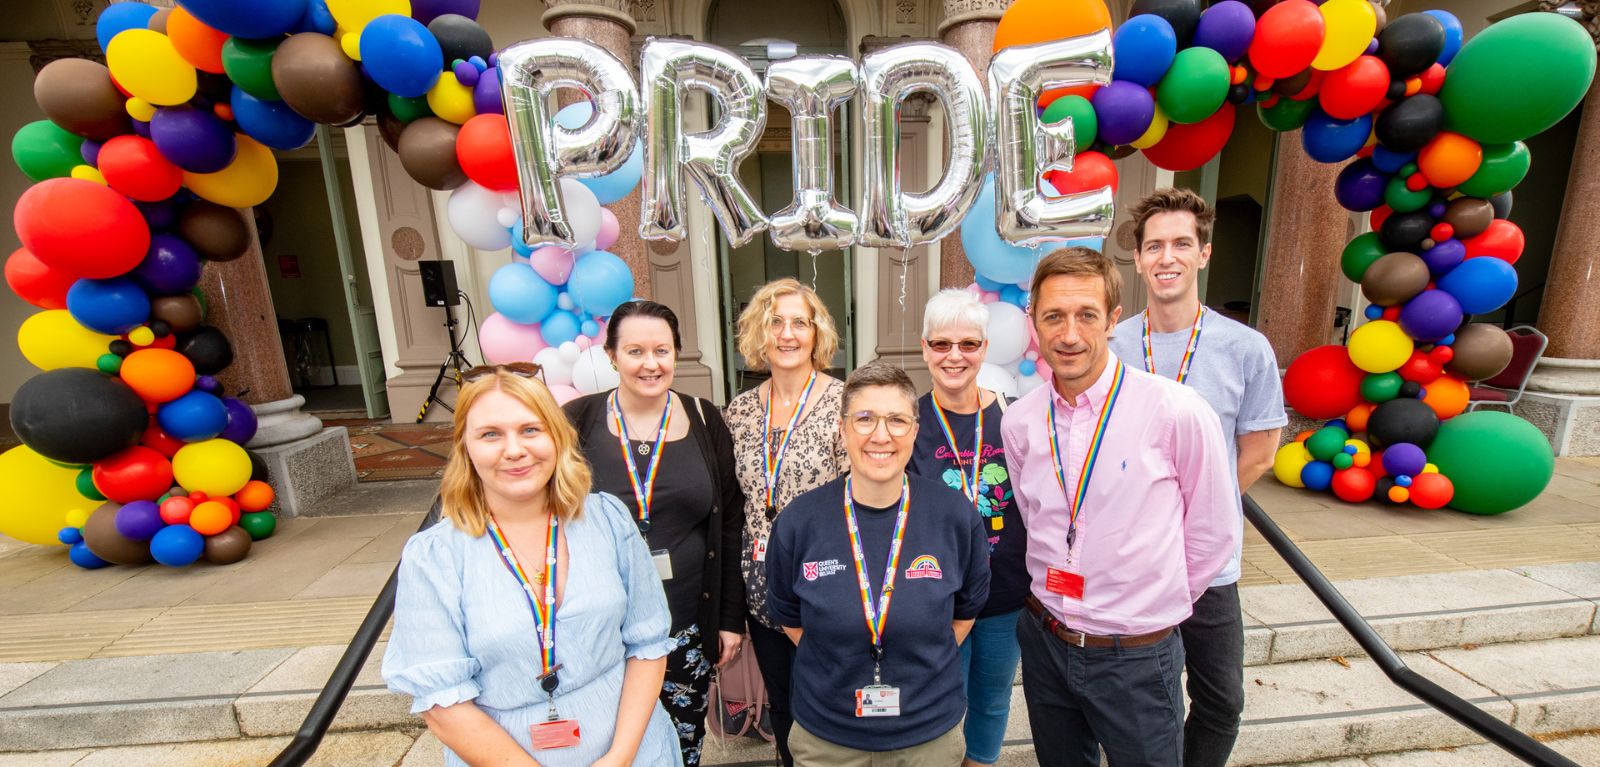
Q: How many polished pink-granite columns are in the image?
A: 5